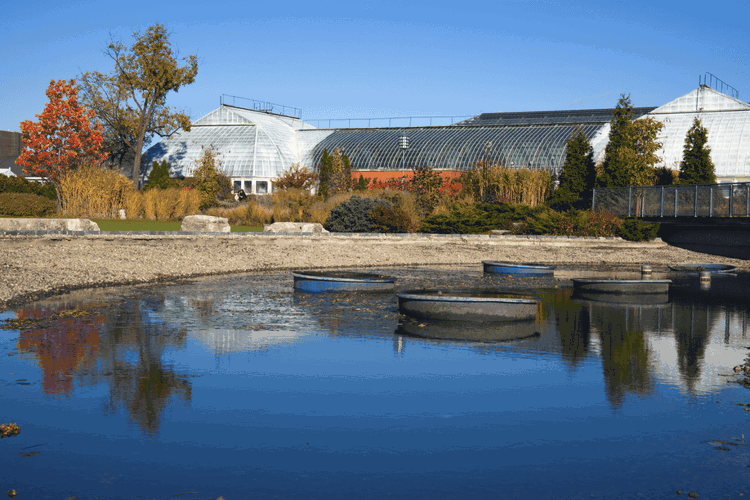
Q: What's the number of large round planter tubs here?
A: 5